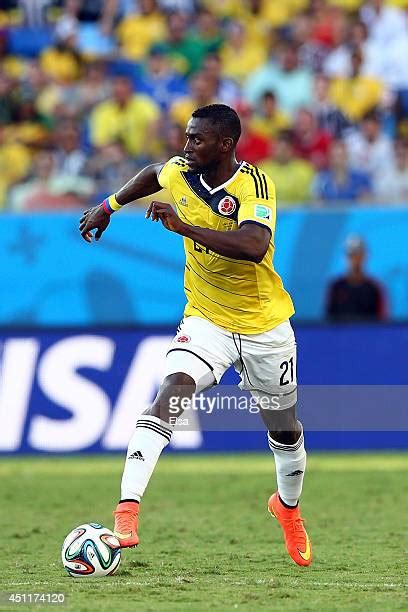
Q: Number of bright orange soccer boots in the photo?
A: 2